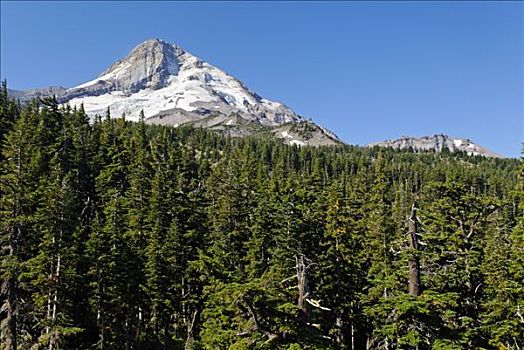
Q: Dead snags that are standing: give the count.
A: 2